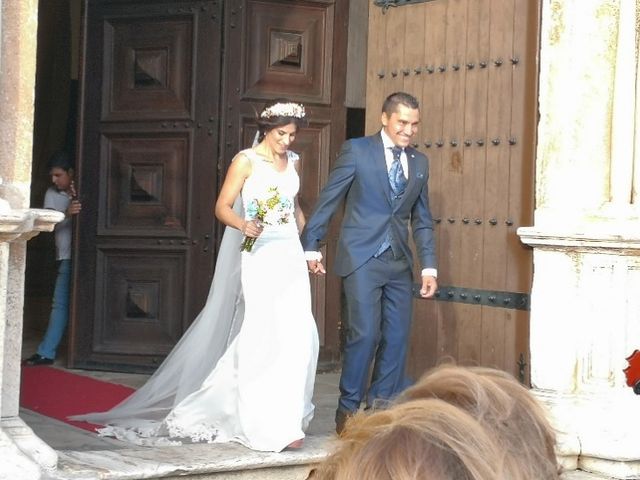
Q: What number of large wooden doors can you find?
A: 3